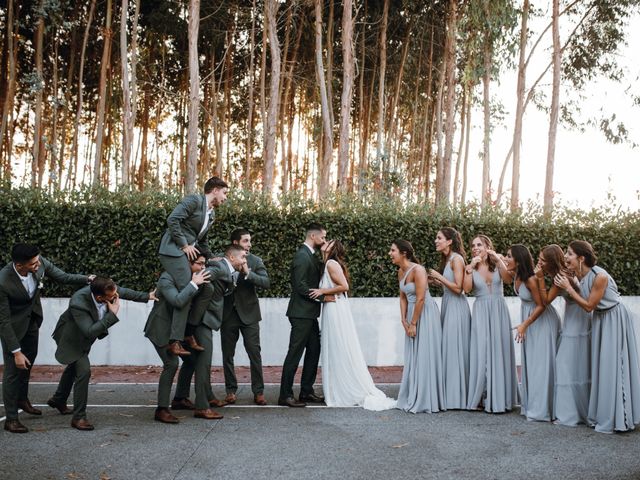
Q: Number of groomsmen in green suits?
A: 6